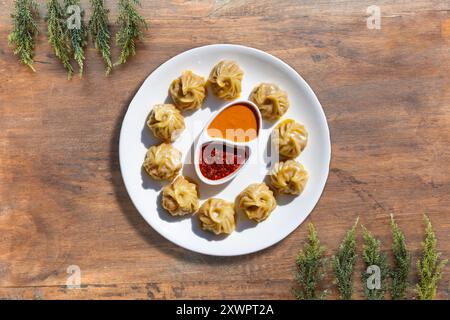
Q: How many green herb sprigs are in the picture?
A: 10